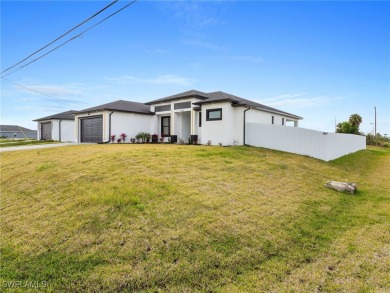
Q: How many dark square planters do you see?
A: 3